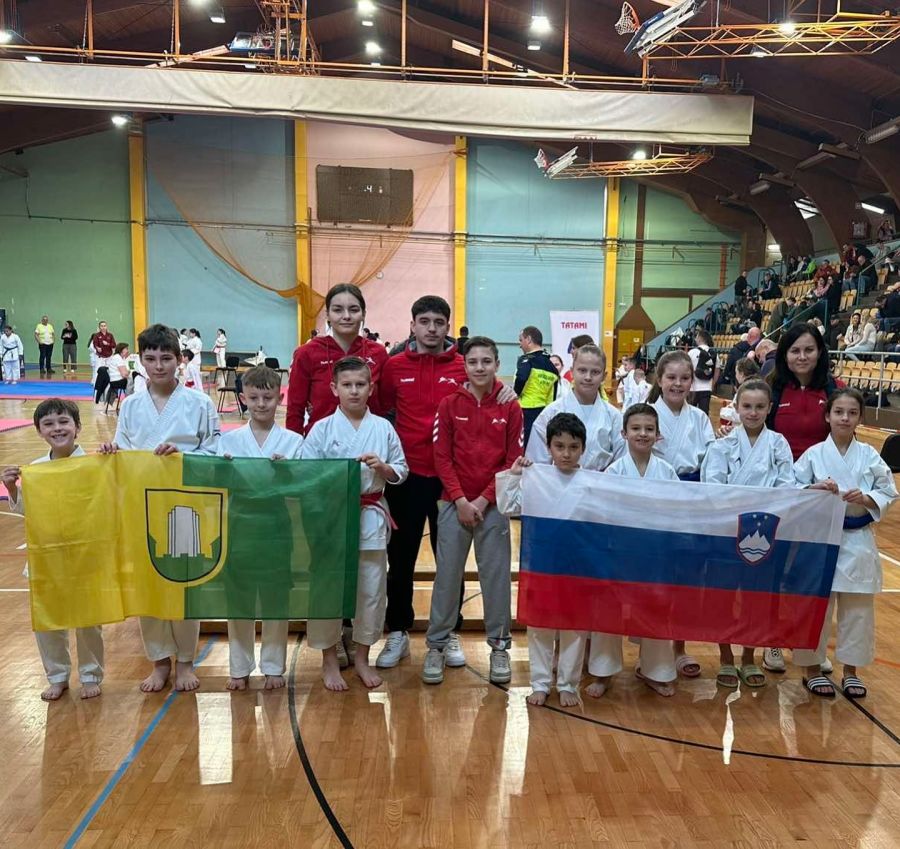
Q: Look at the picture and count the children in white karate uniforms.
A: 10